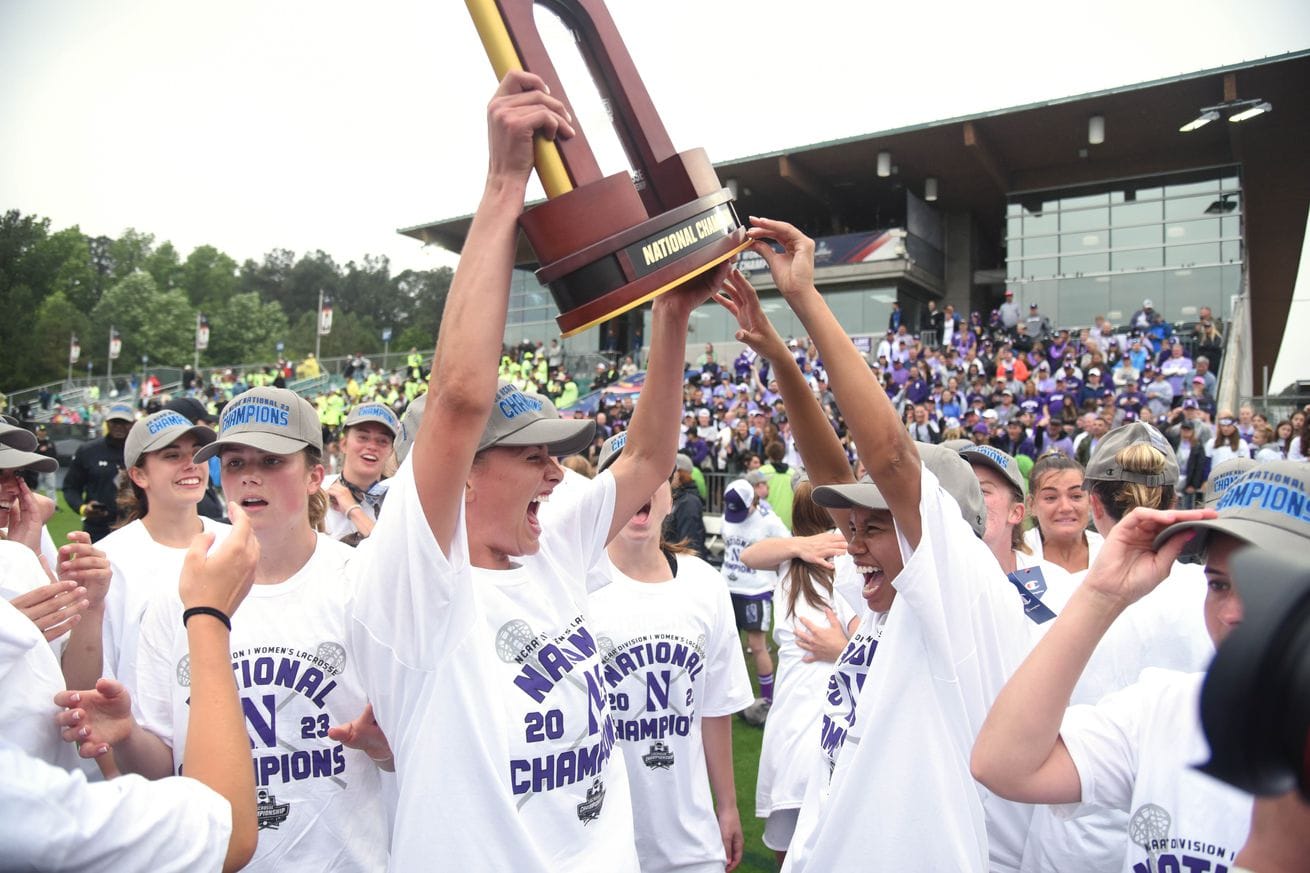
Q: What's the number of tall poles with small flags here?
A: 4